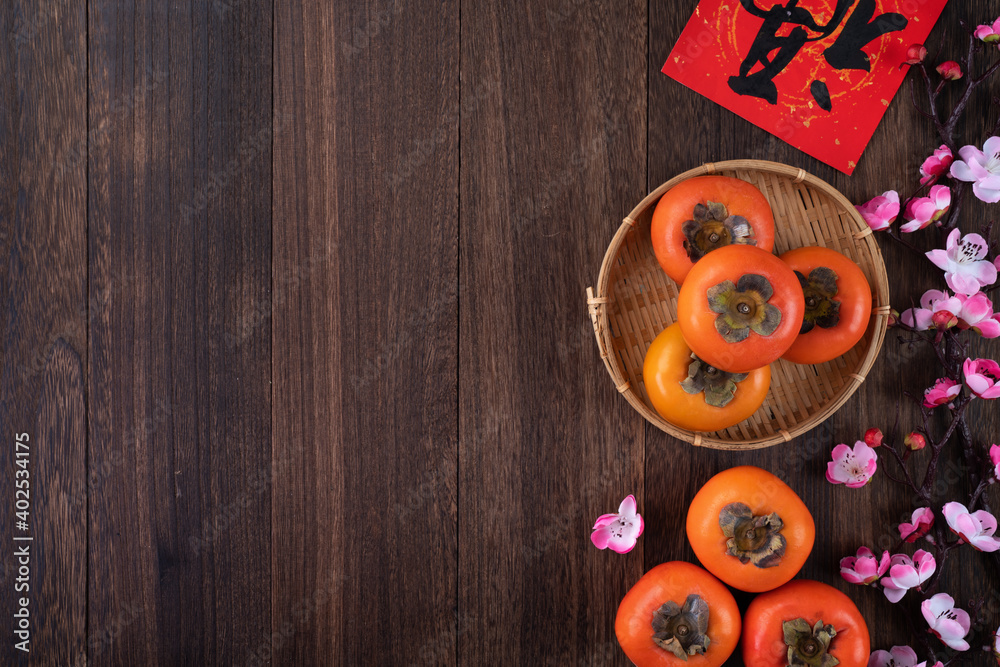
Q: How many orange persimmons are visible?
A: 7